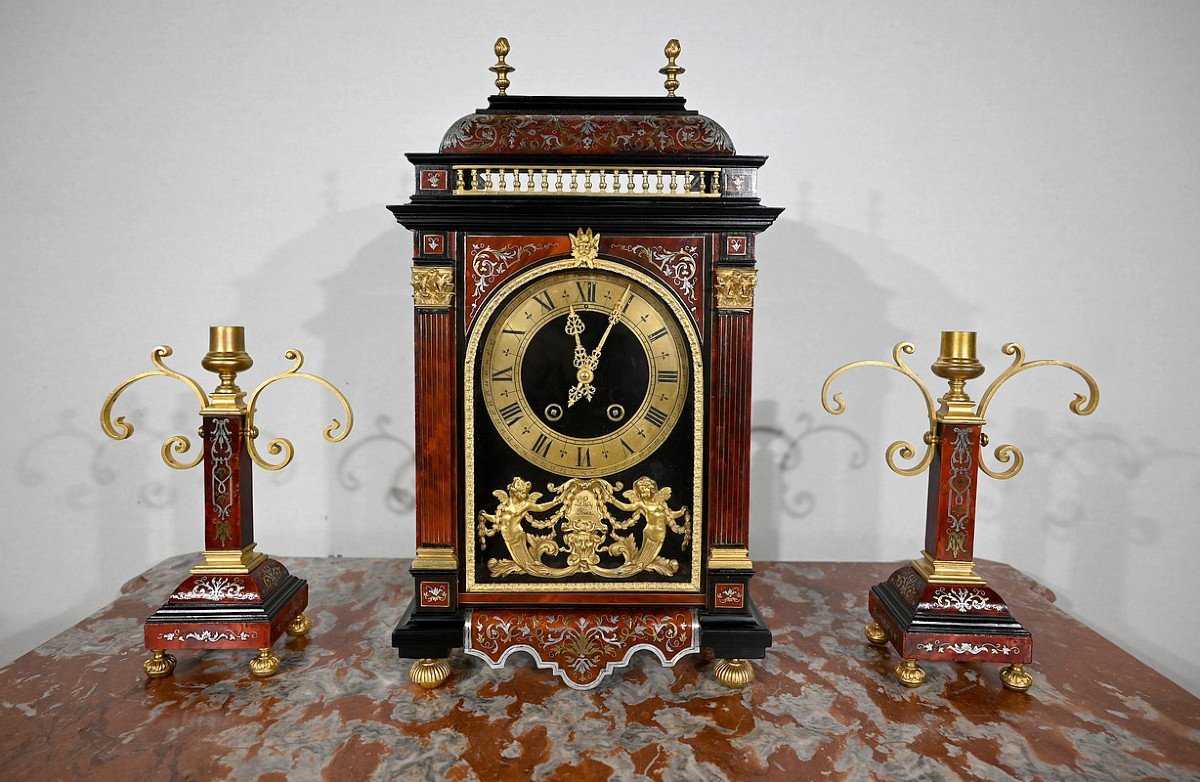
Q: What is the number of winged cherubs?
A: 2